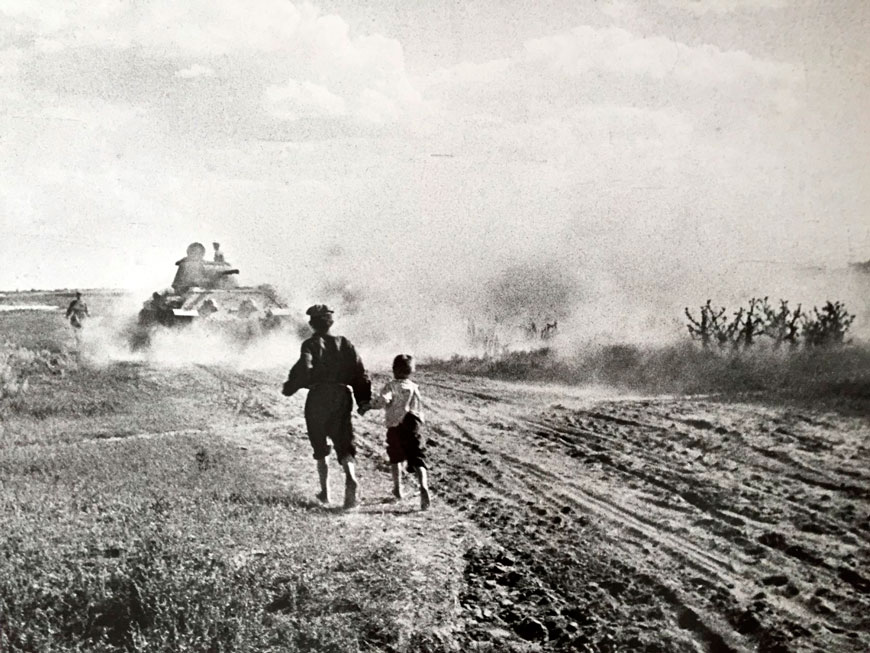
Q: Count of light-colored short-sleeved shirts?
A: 1